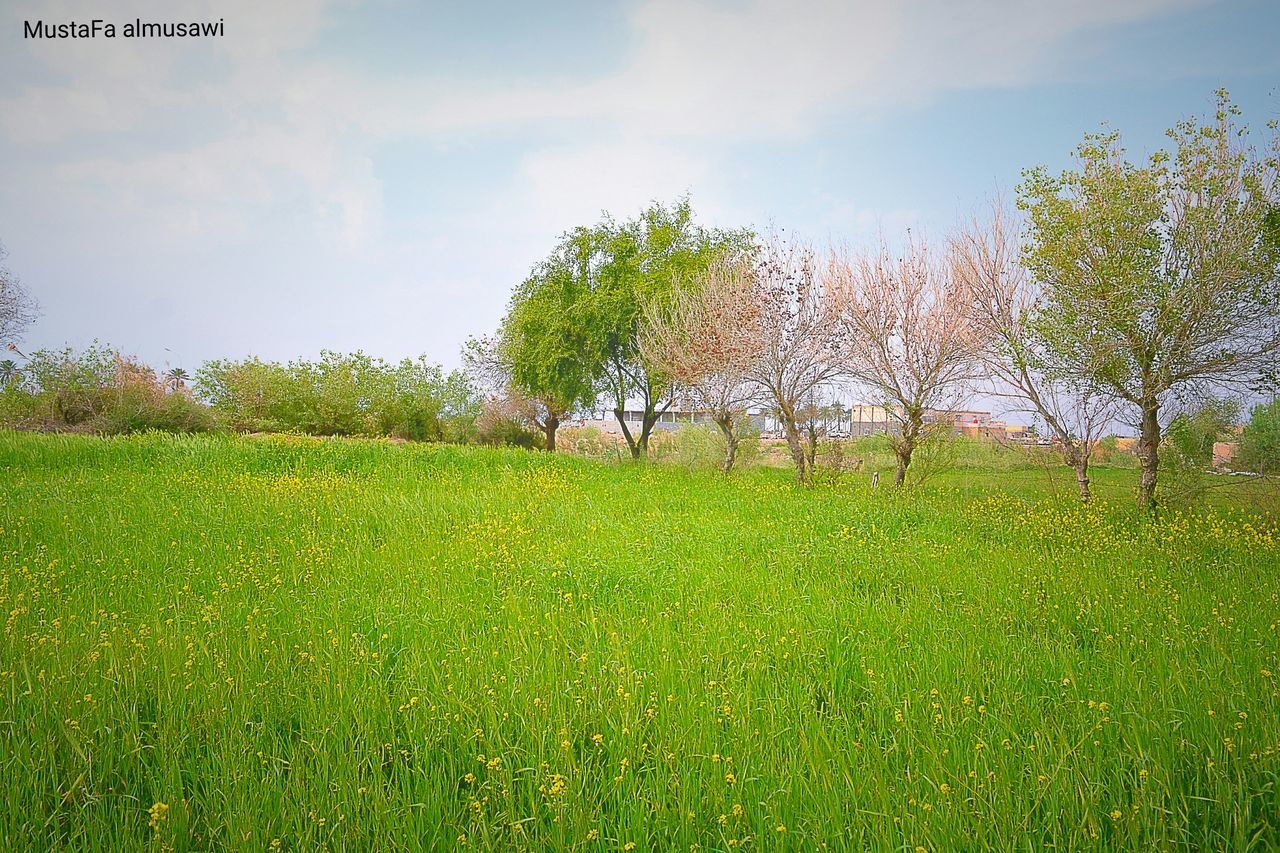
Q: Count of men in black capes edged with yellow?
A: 0